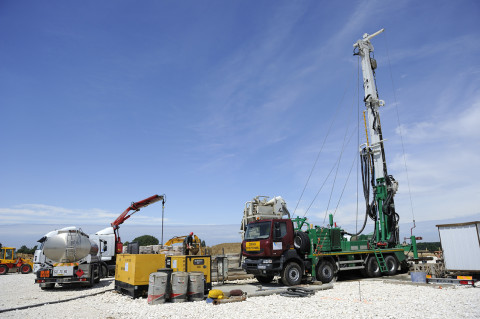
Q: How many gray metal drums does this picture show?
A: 3